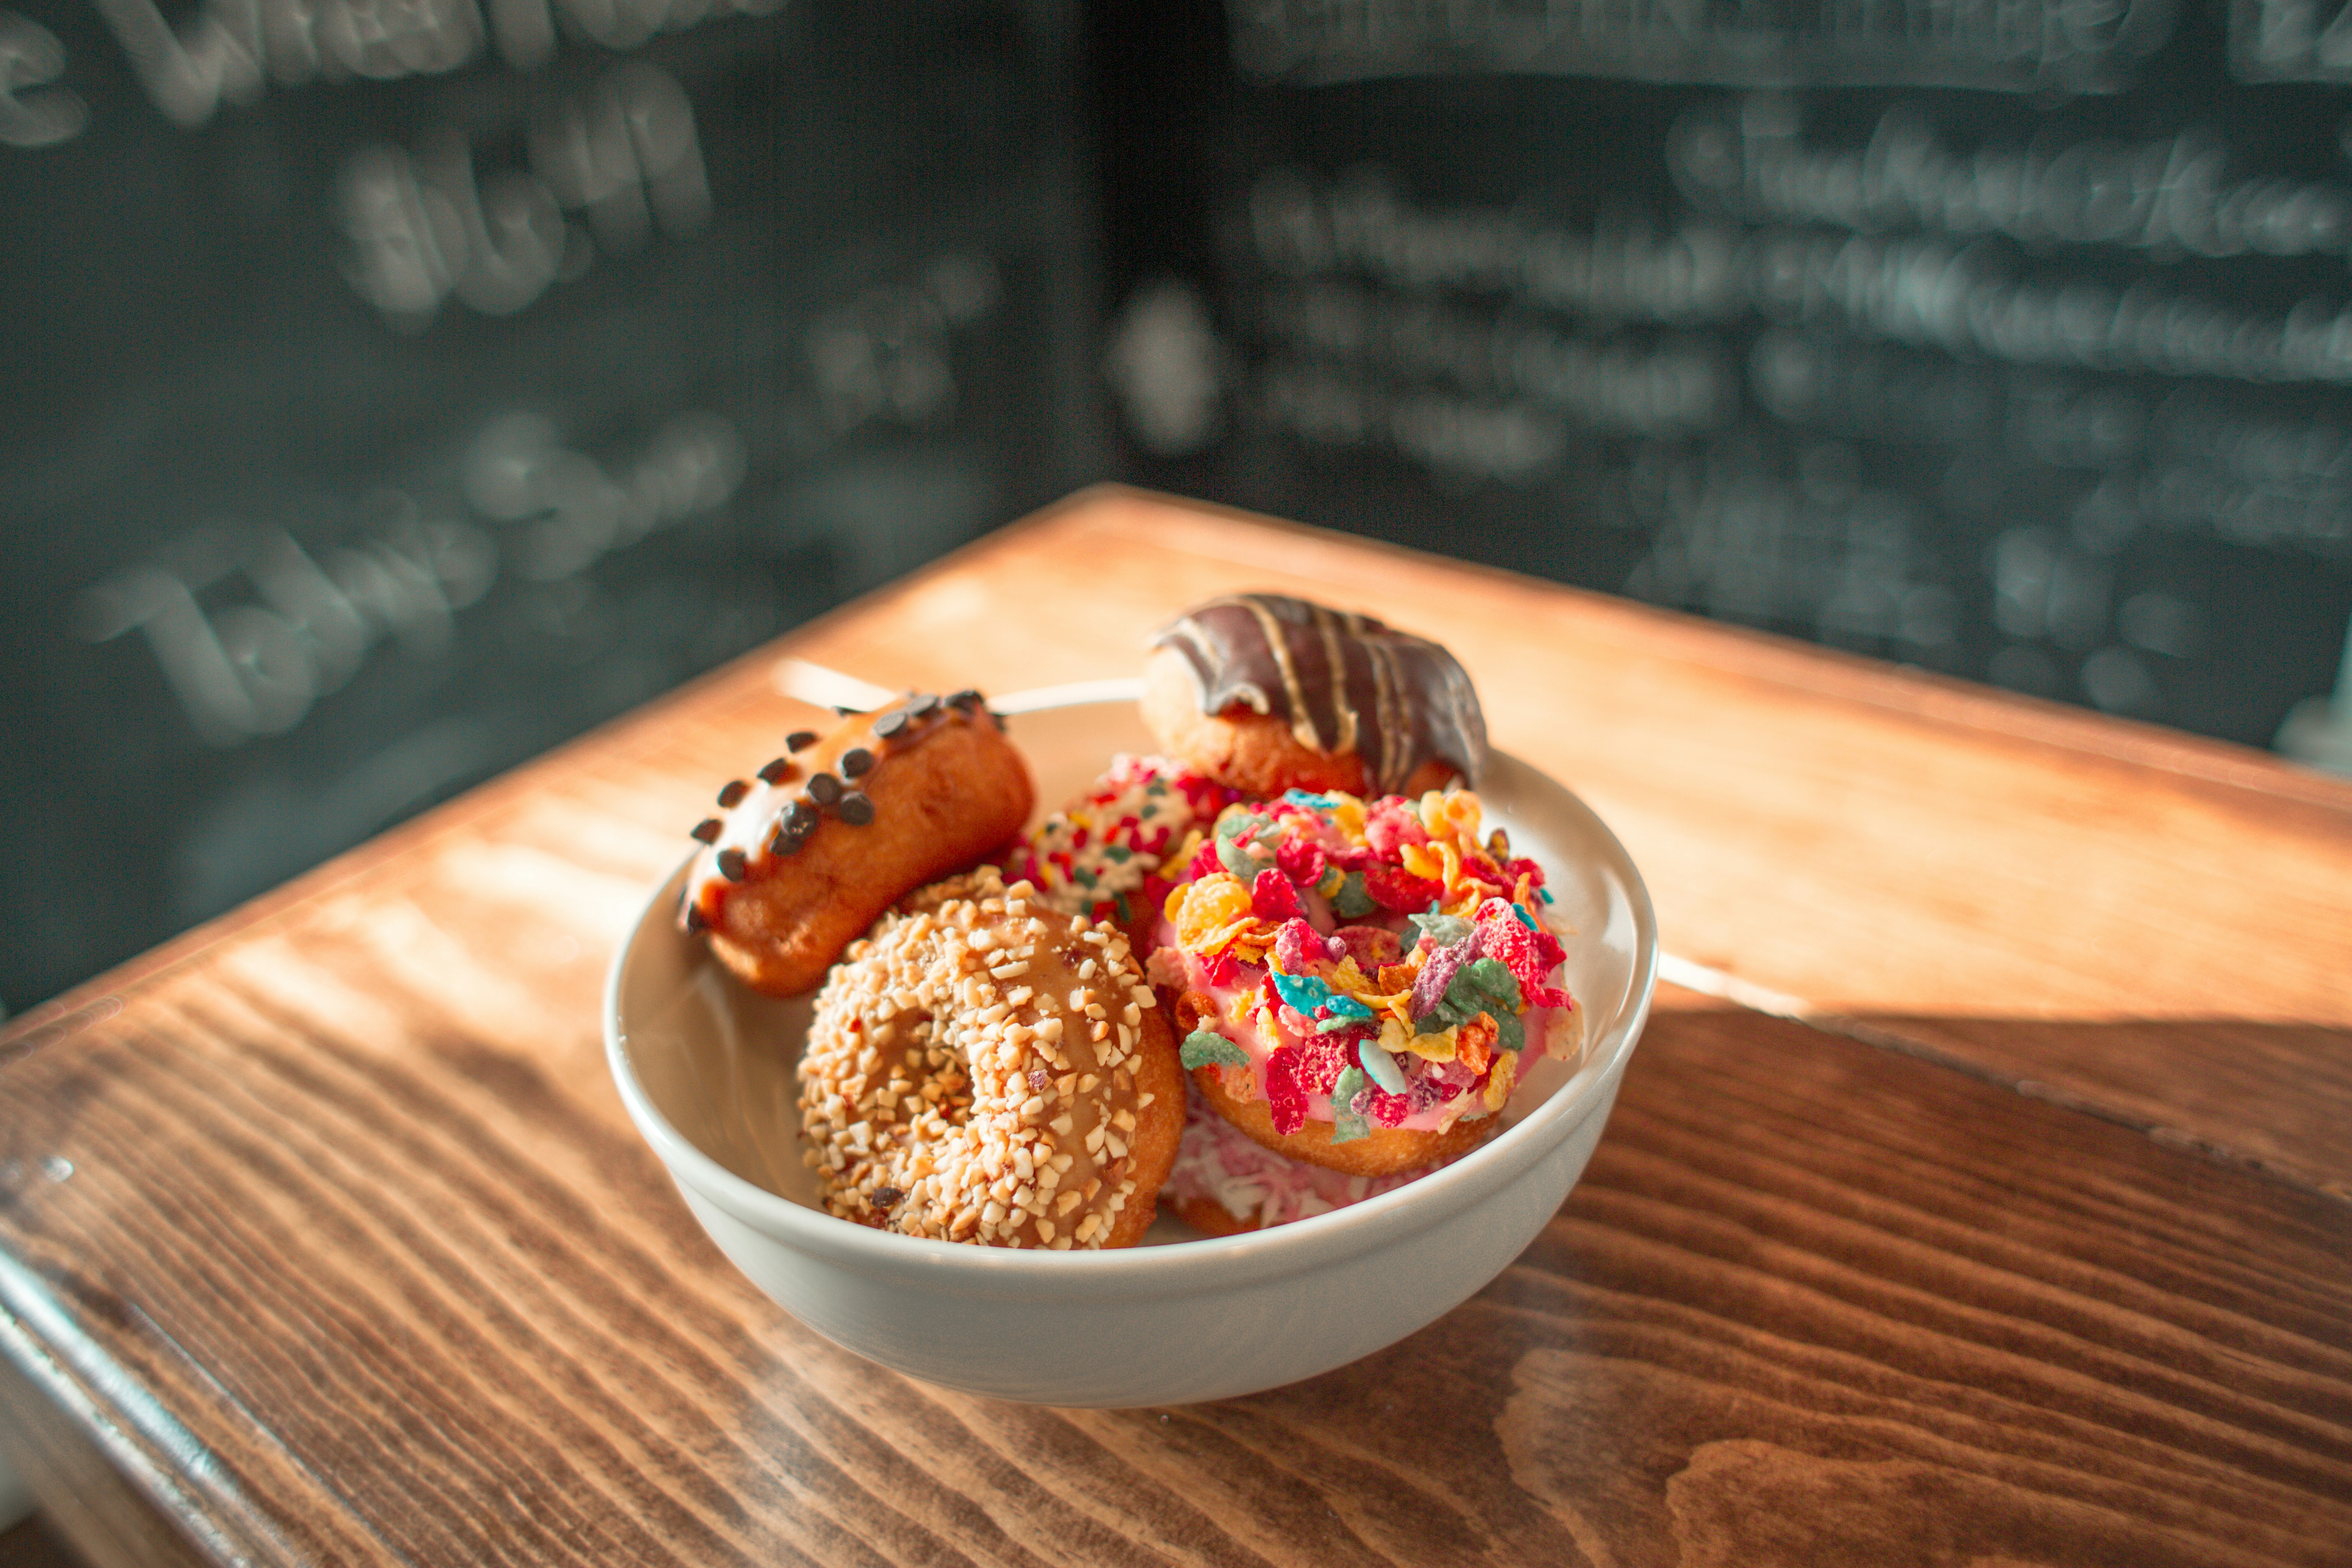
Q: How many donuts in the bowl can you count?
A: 6